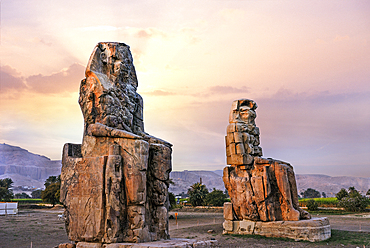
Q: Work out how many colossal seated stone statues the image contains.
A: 2